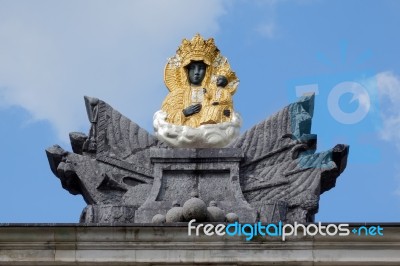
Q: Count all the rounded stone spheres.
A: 5